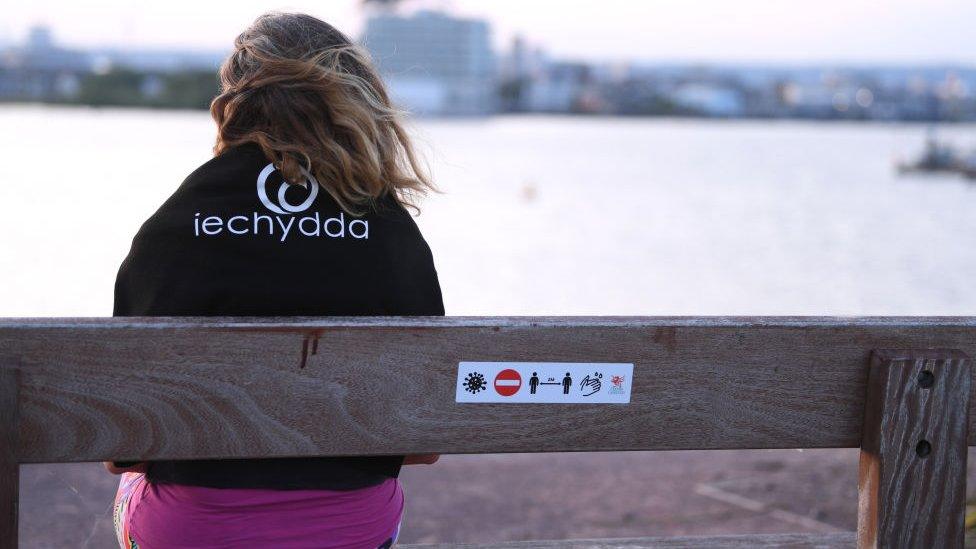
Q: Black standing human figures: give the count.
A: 2